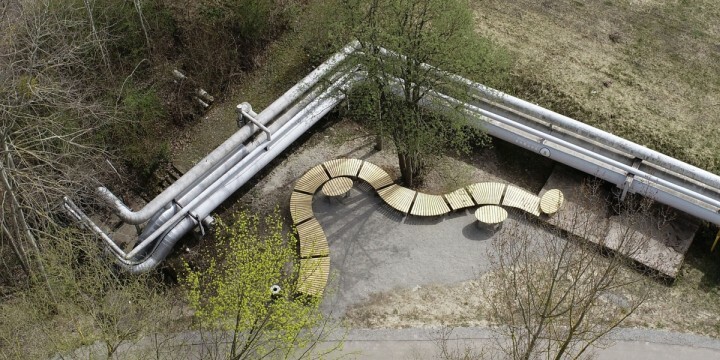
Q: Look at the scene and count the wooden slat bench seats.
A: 11